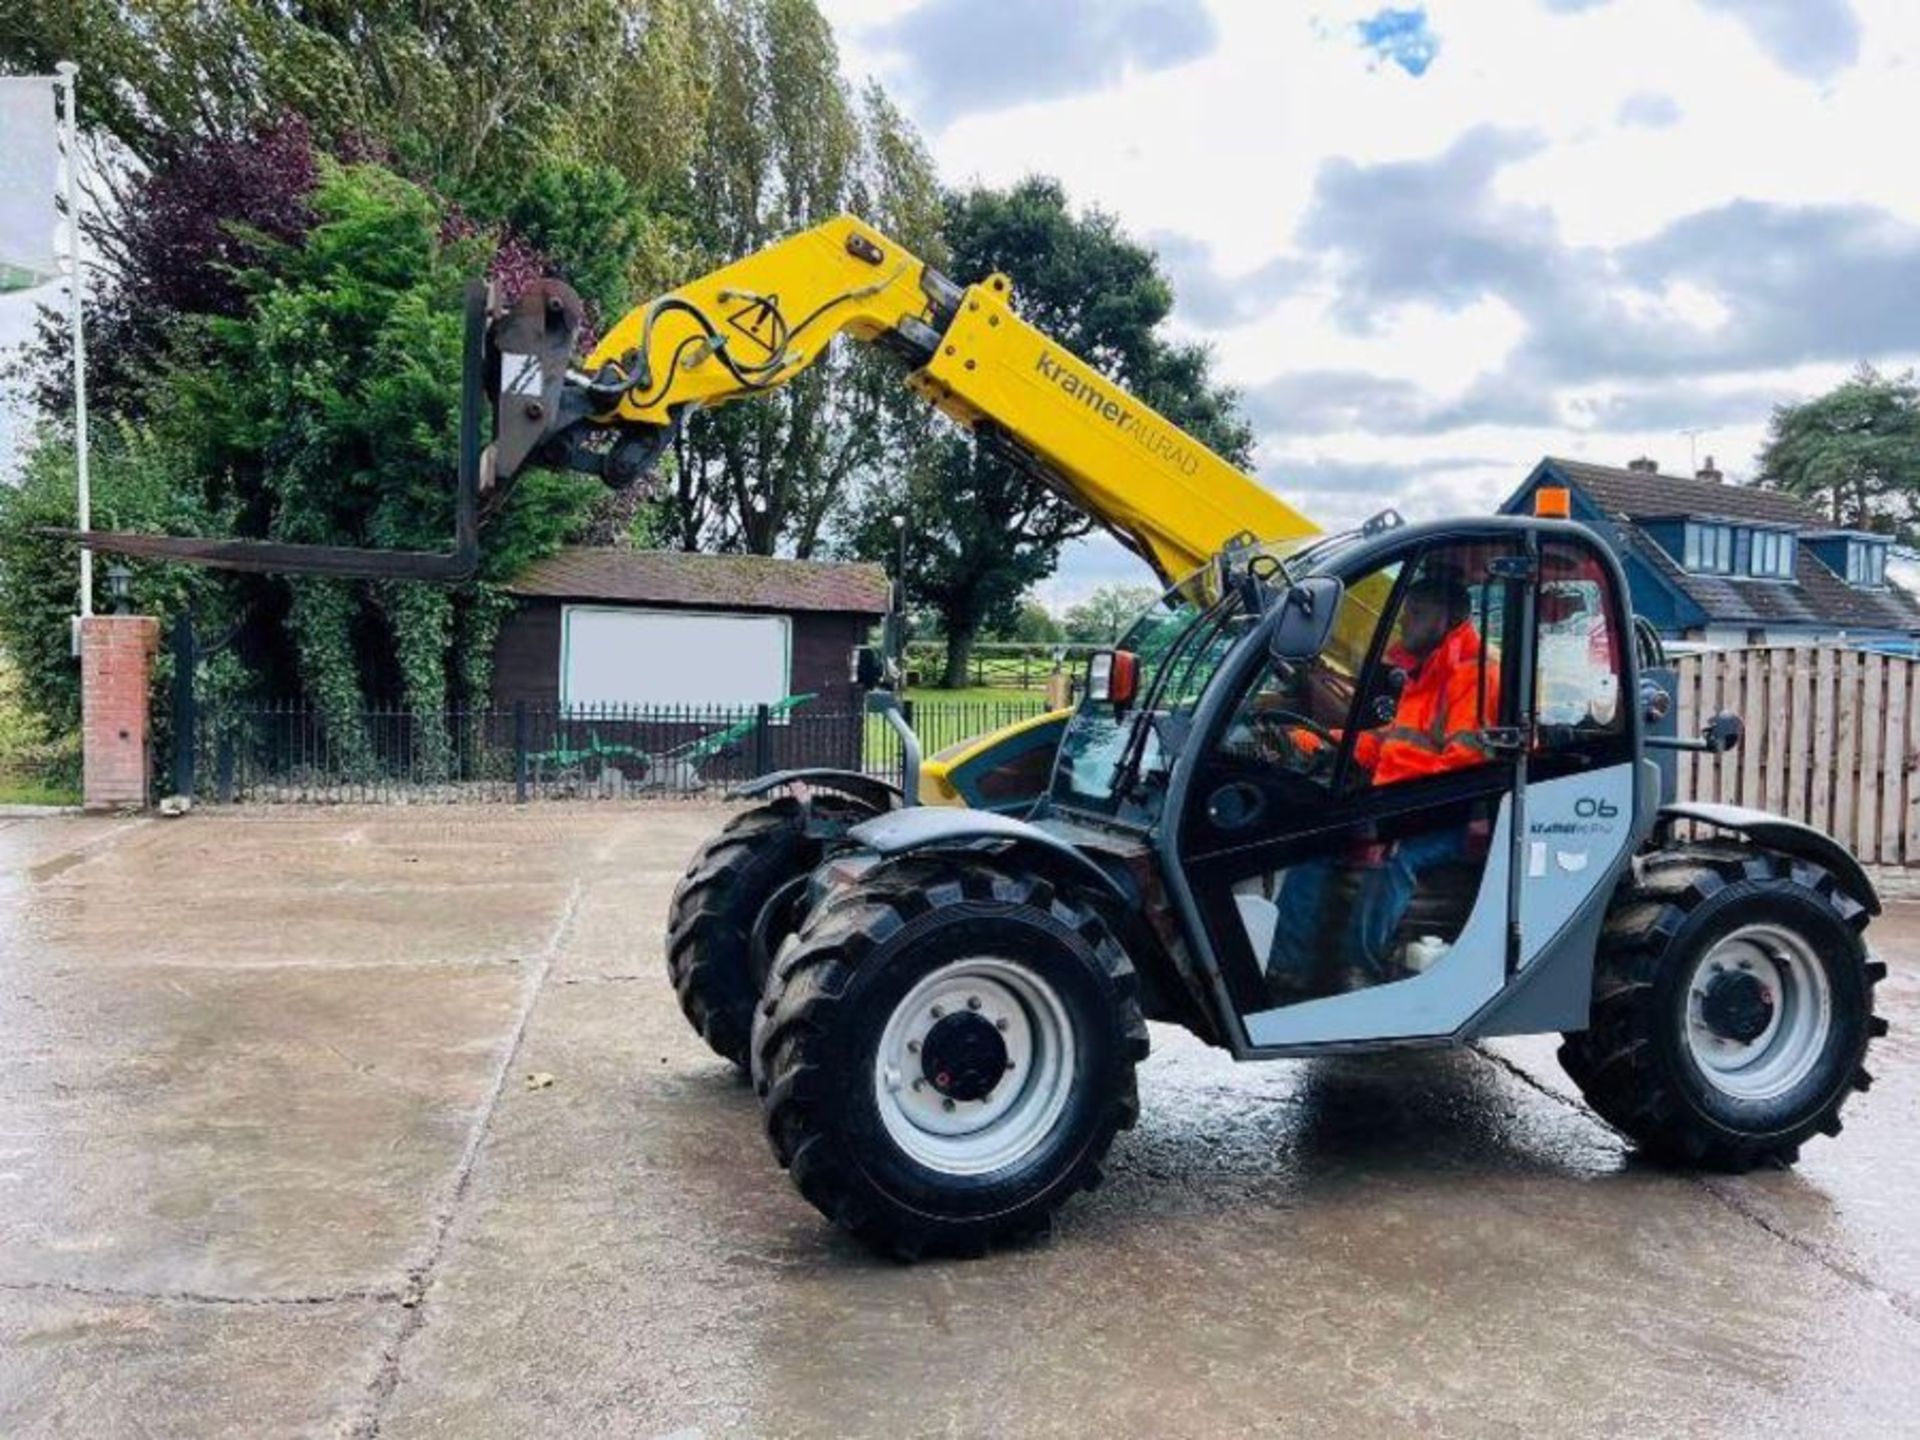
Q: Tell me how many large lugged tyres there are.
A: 3